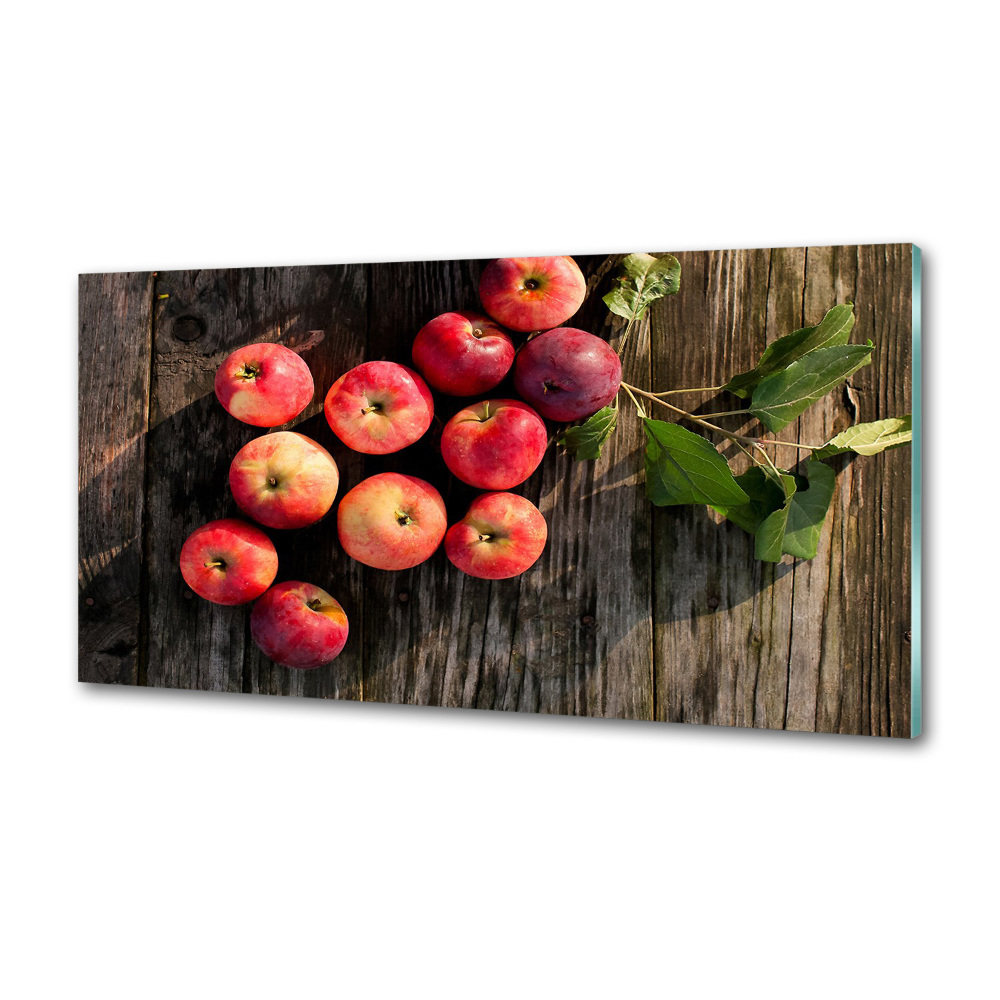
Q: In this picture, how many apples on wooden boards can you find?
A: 11